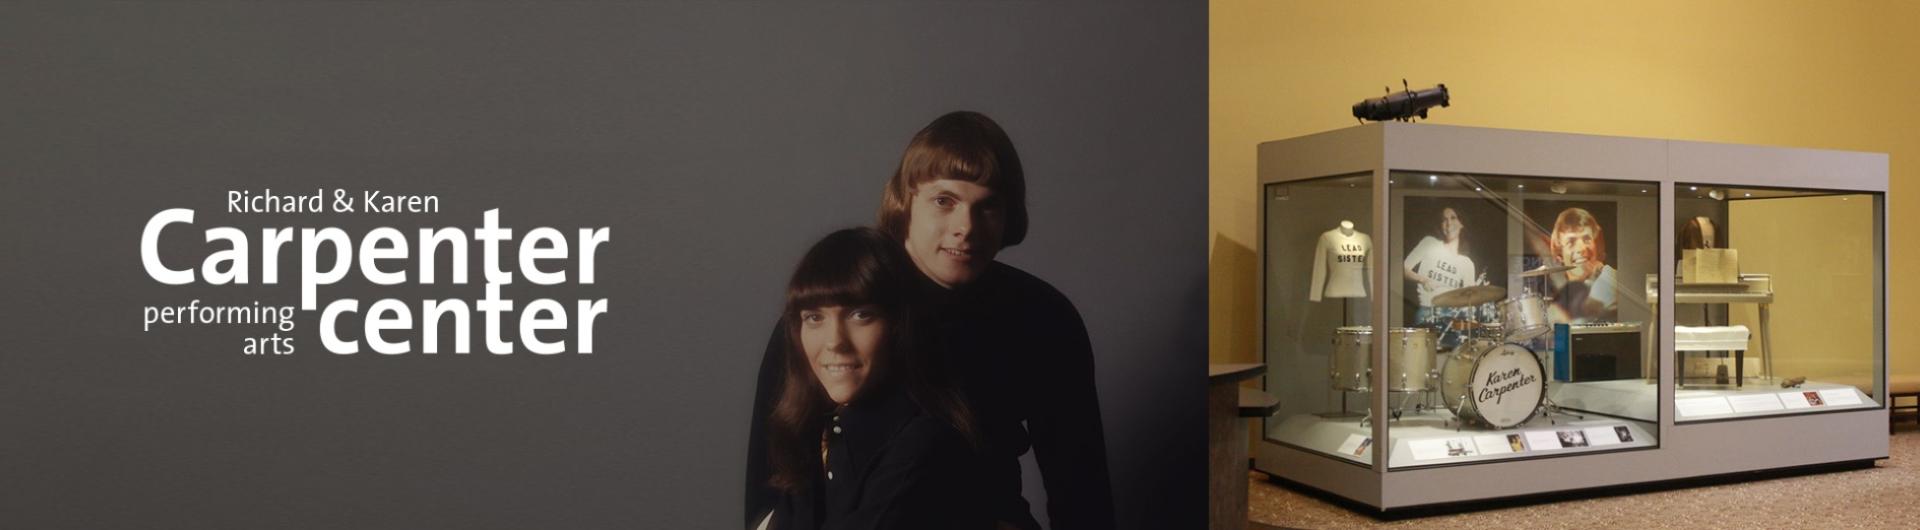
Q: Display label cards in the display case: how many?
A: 9